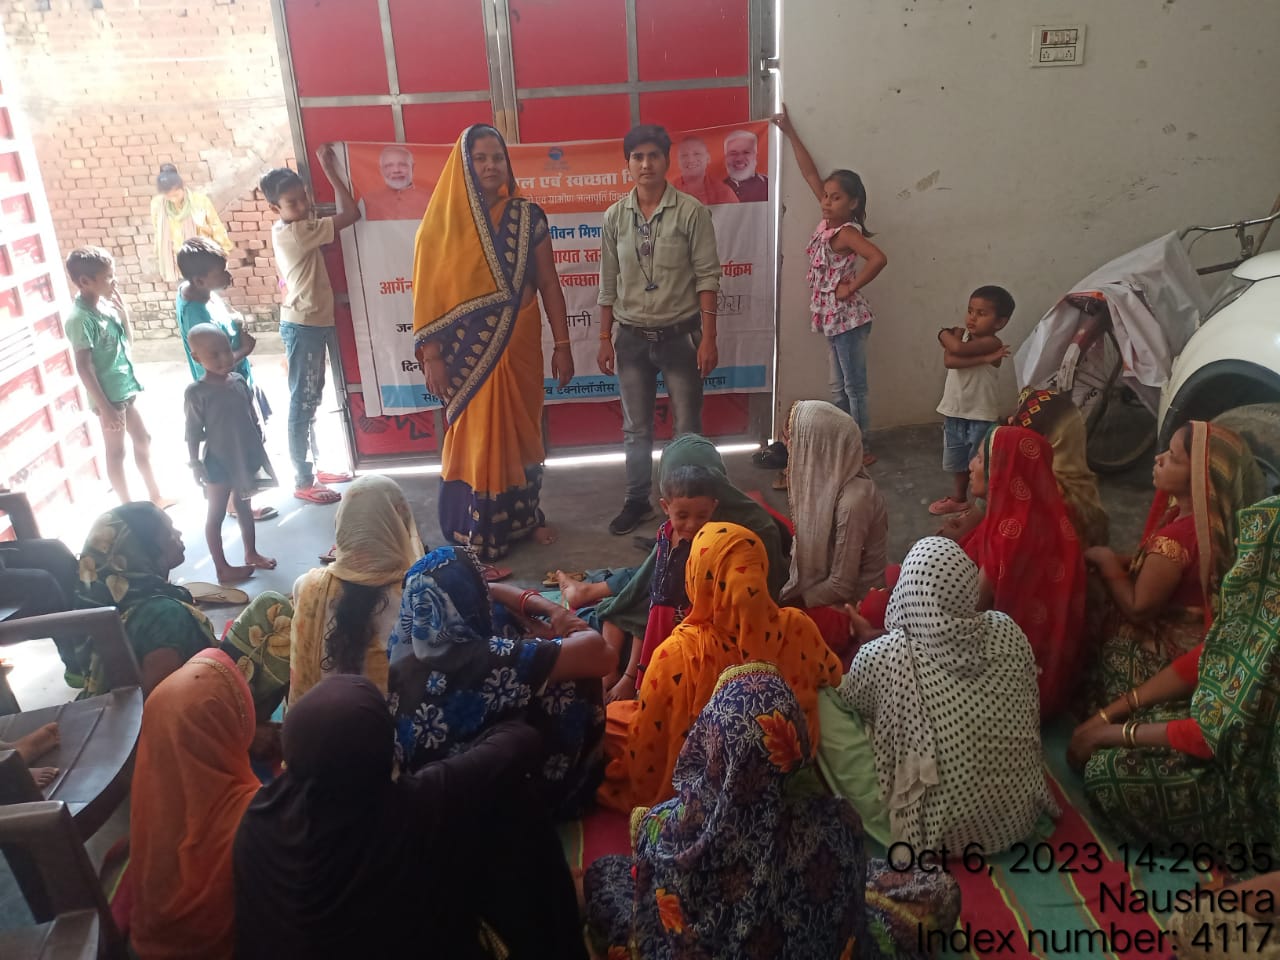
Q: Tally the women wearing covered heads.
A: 15